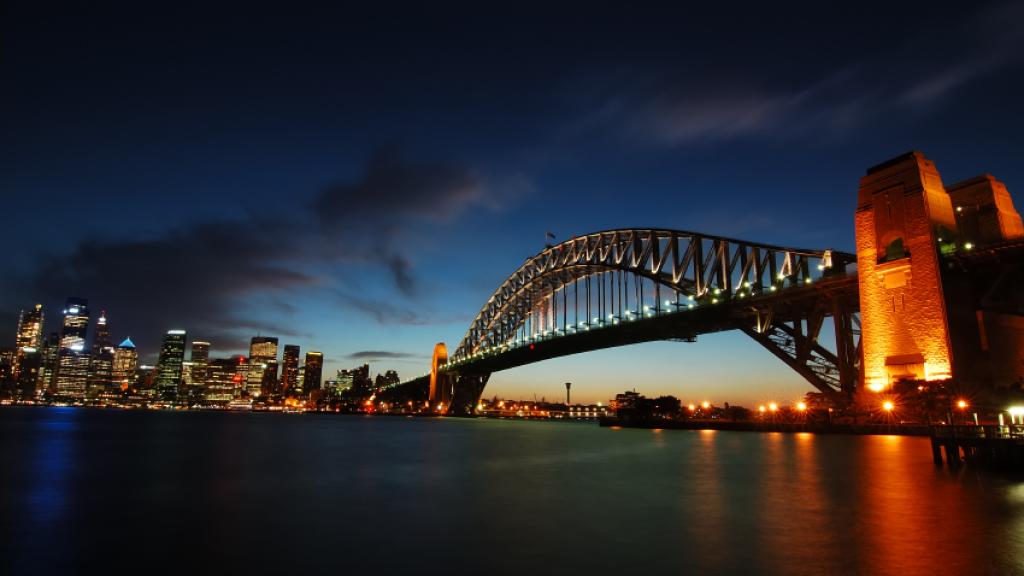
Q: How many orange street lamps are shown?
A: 7